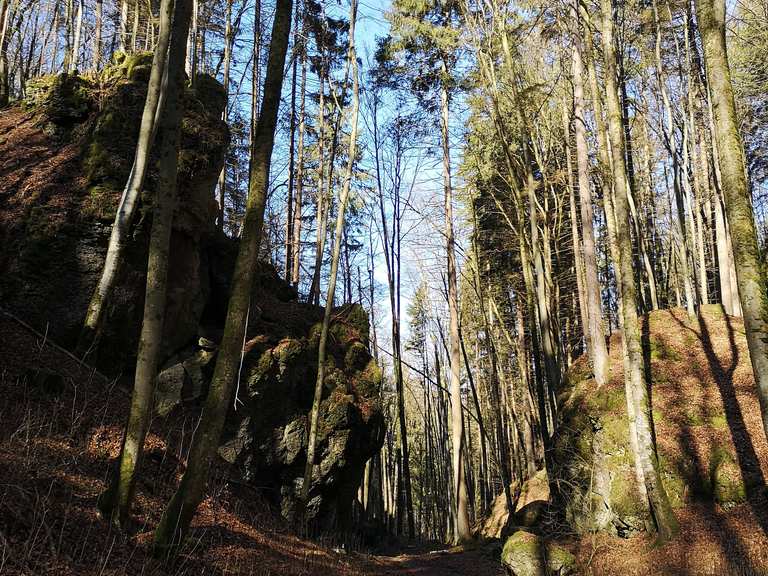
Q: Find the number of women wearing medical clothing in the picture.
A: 0